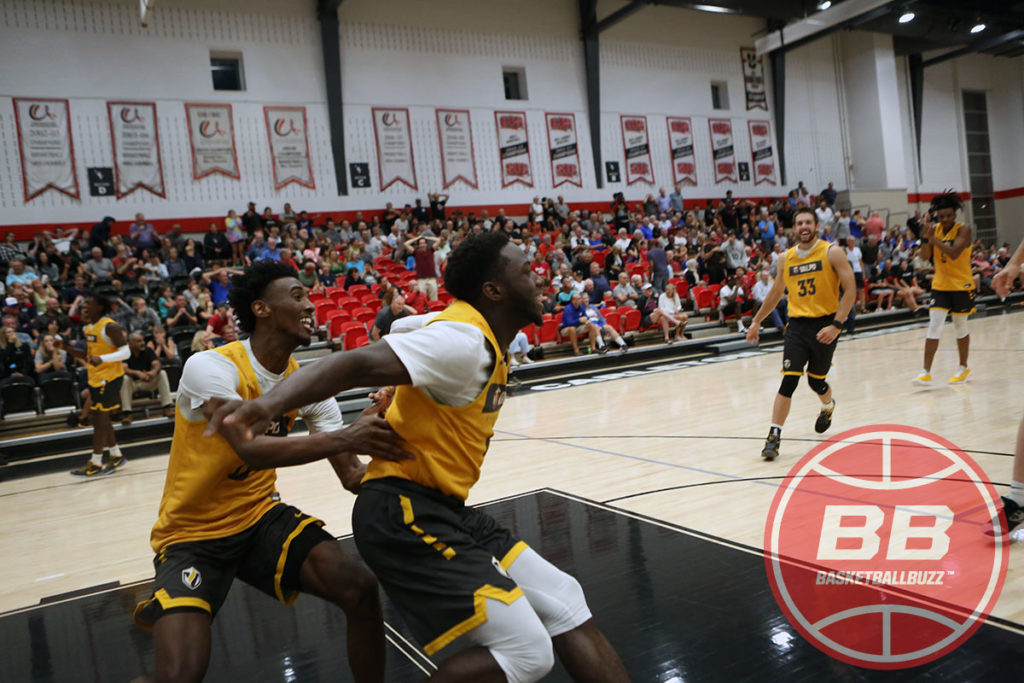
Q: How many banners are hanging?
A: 13